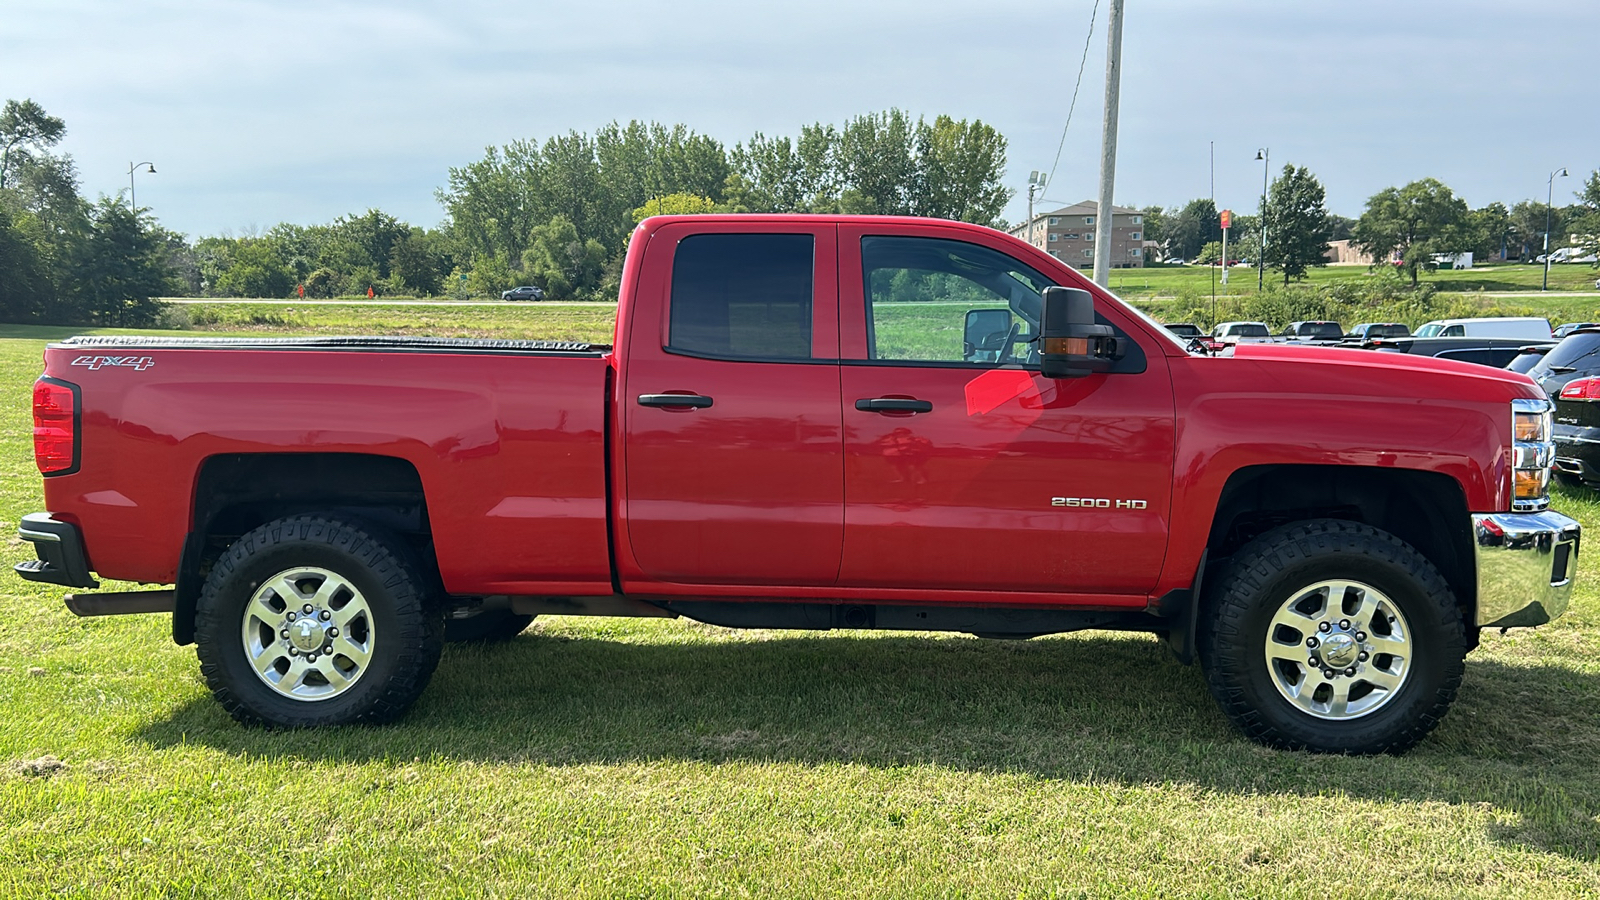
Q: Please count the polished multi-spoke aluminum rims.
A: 2